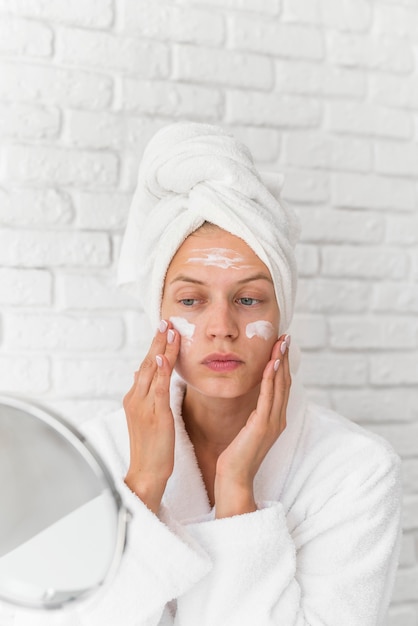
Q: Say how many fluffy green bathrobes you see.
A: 0